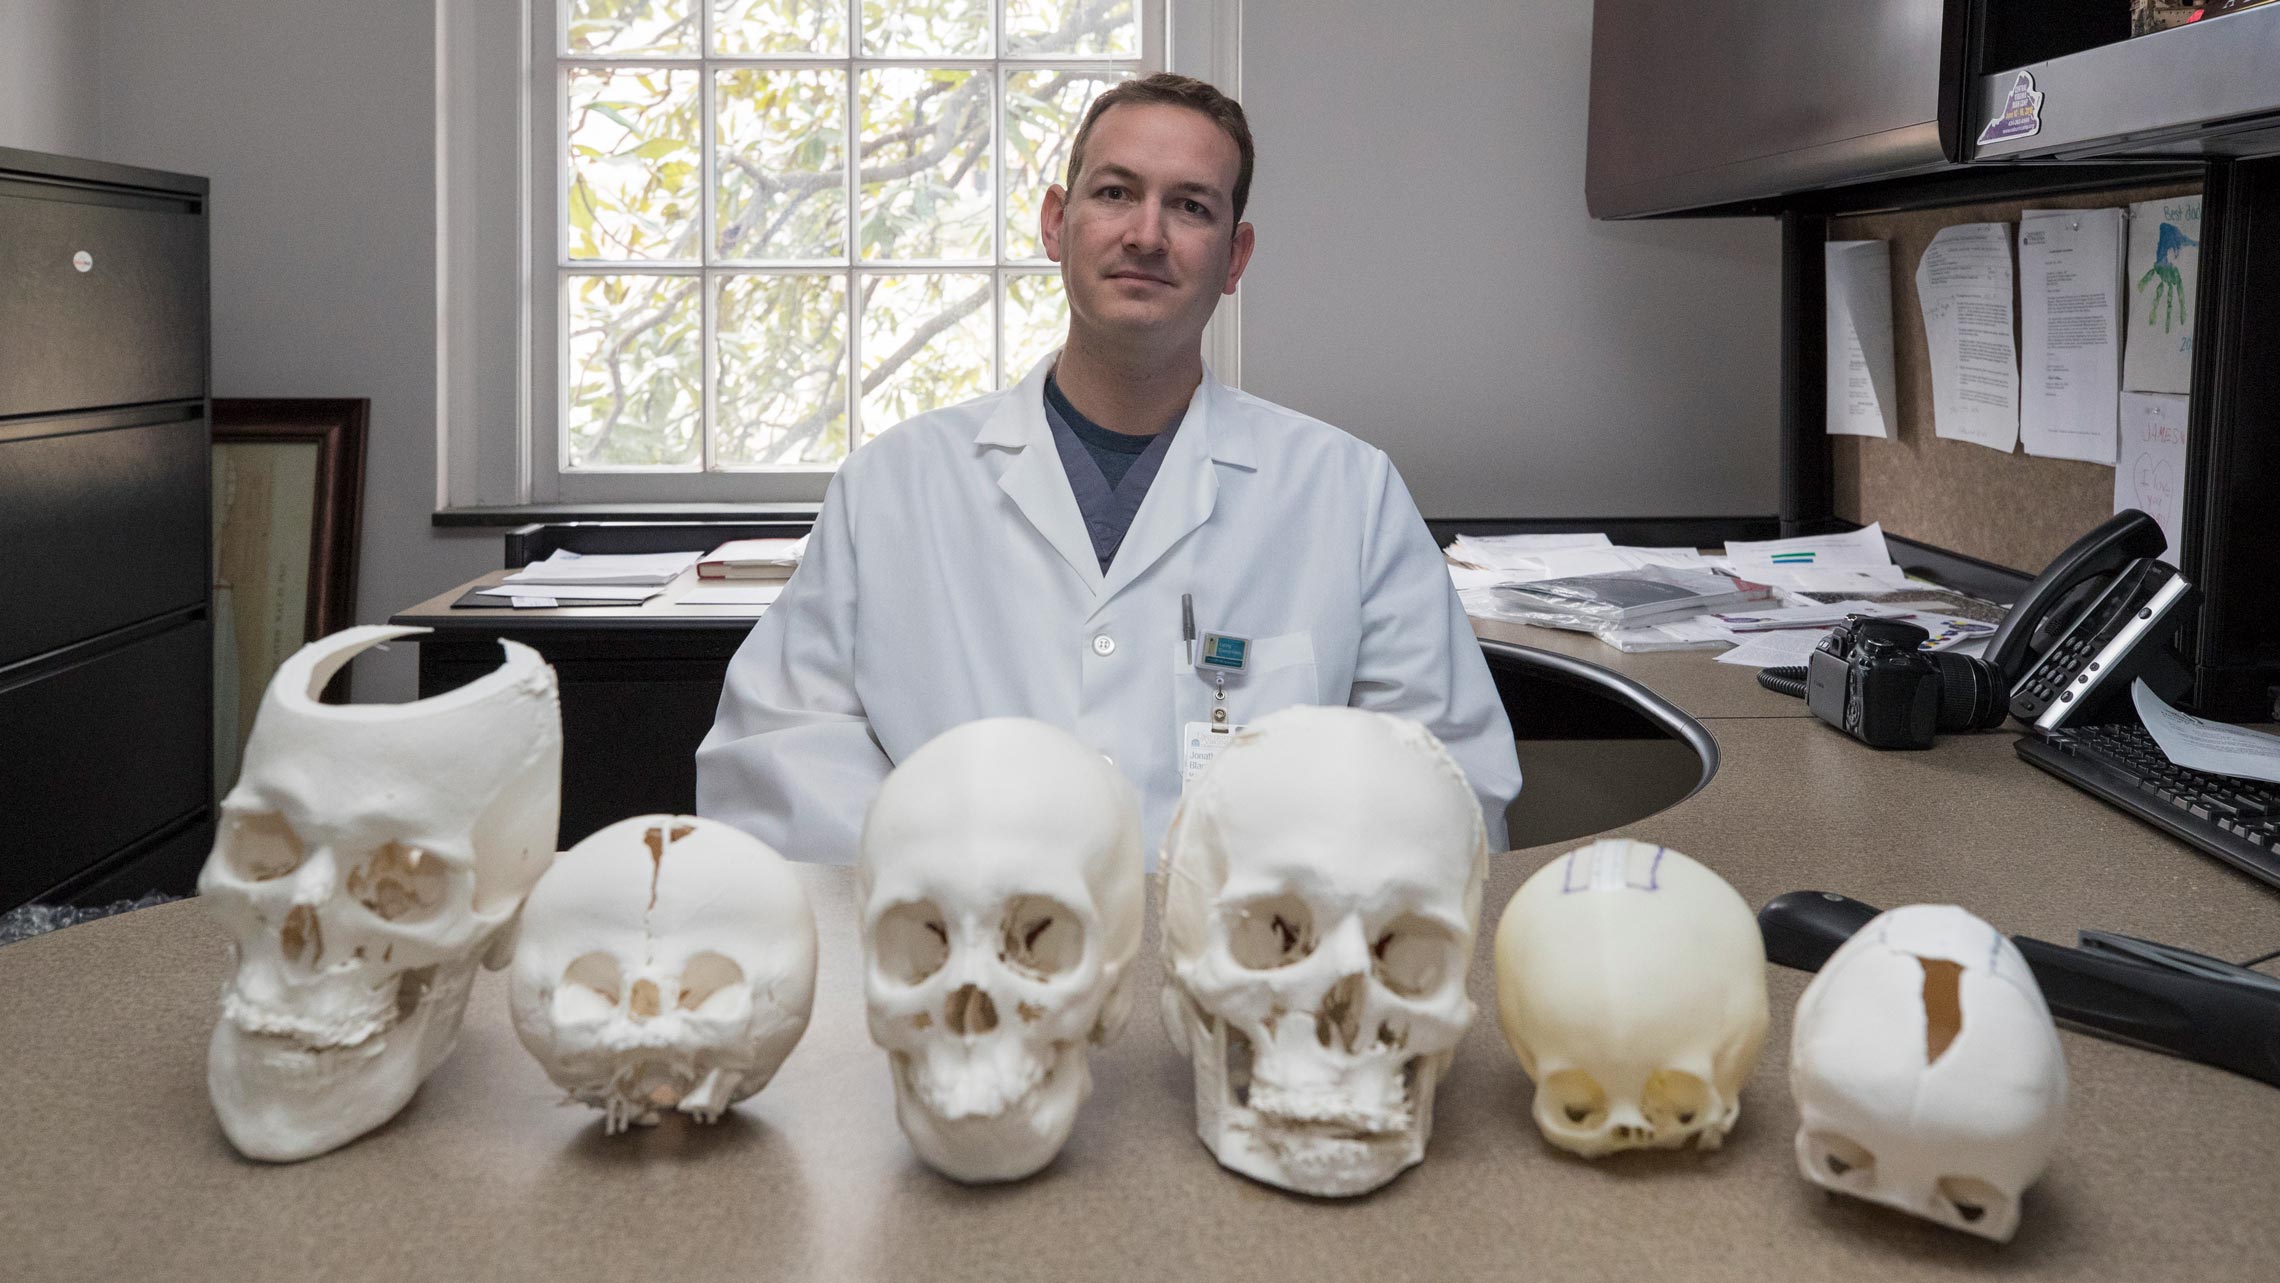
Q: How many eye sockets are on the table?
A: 12